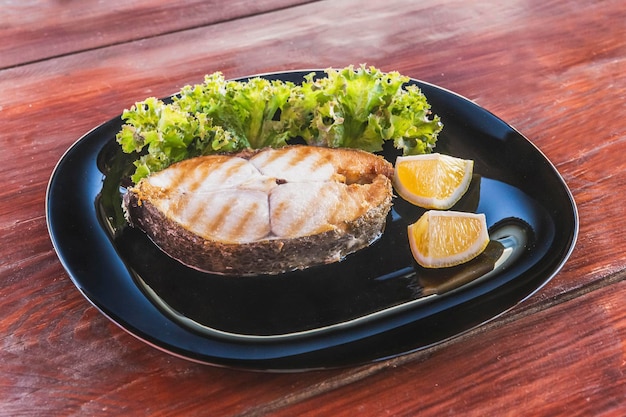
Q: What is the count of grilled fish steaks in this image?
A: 1